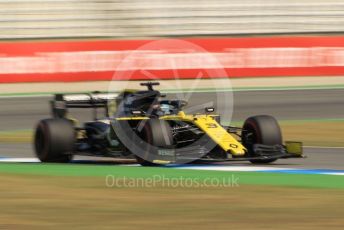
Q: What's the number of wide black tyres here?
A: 3